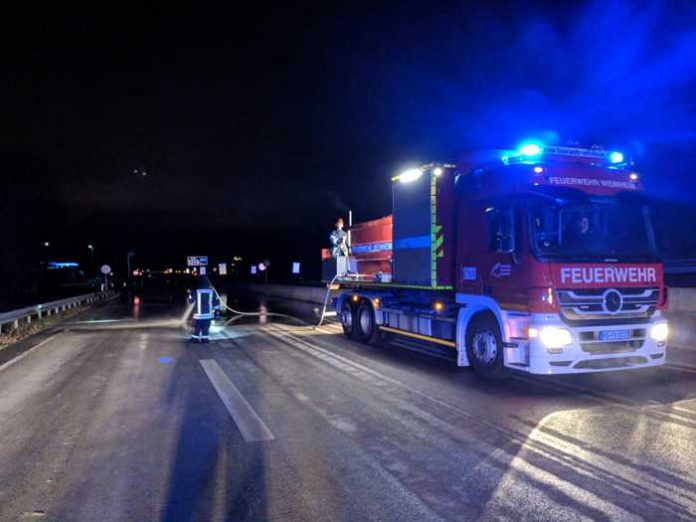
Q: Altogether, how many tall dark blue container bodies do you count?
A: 1